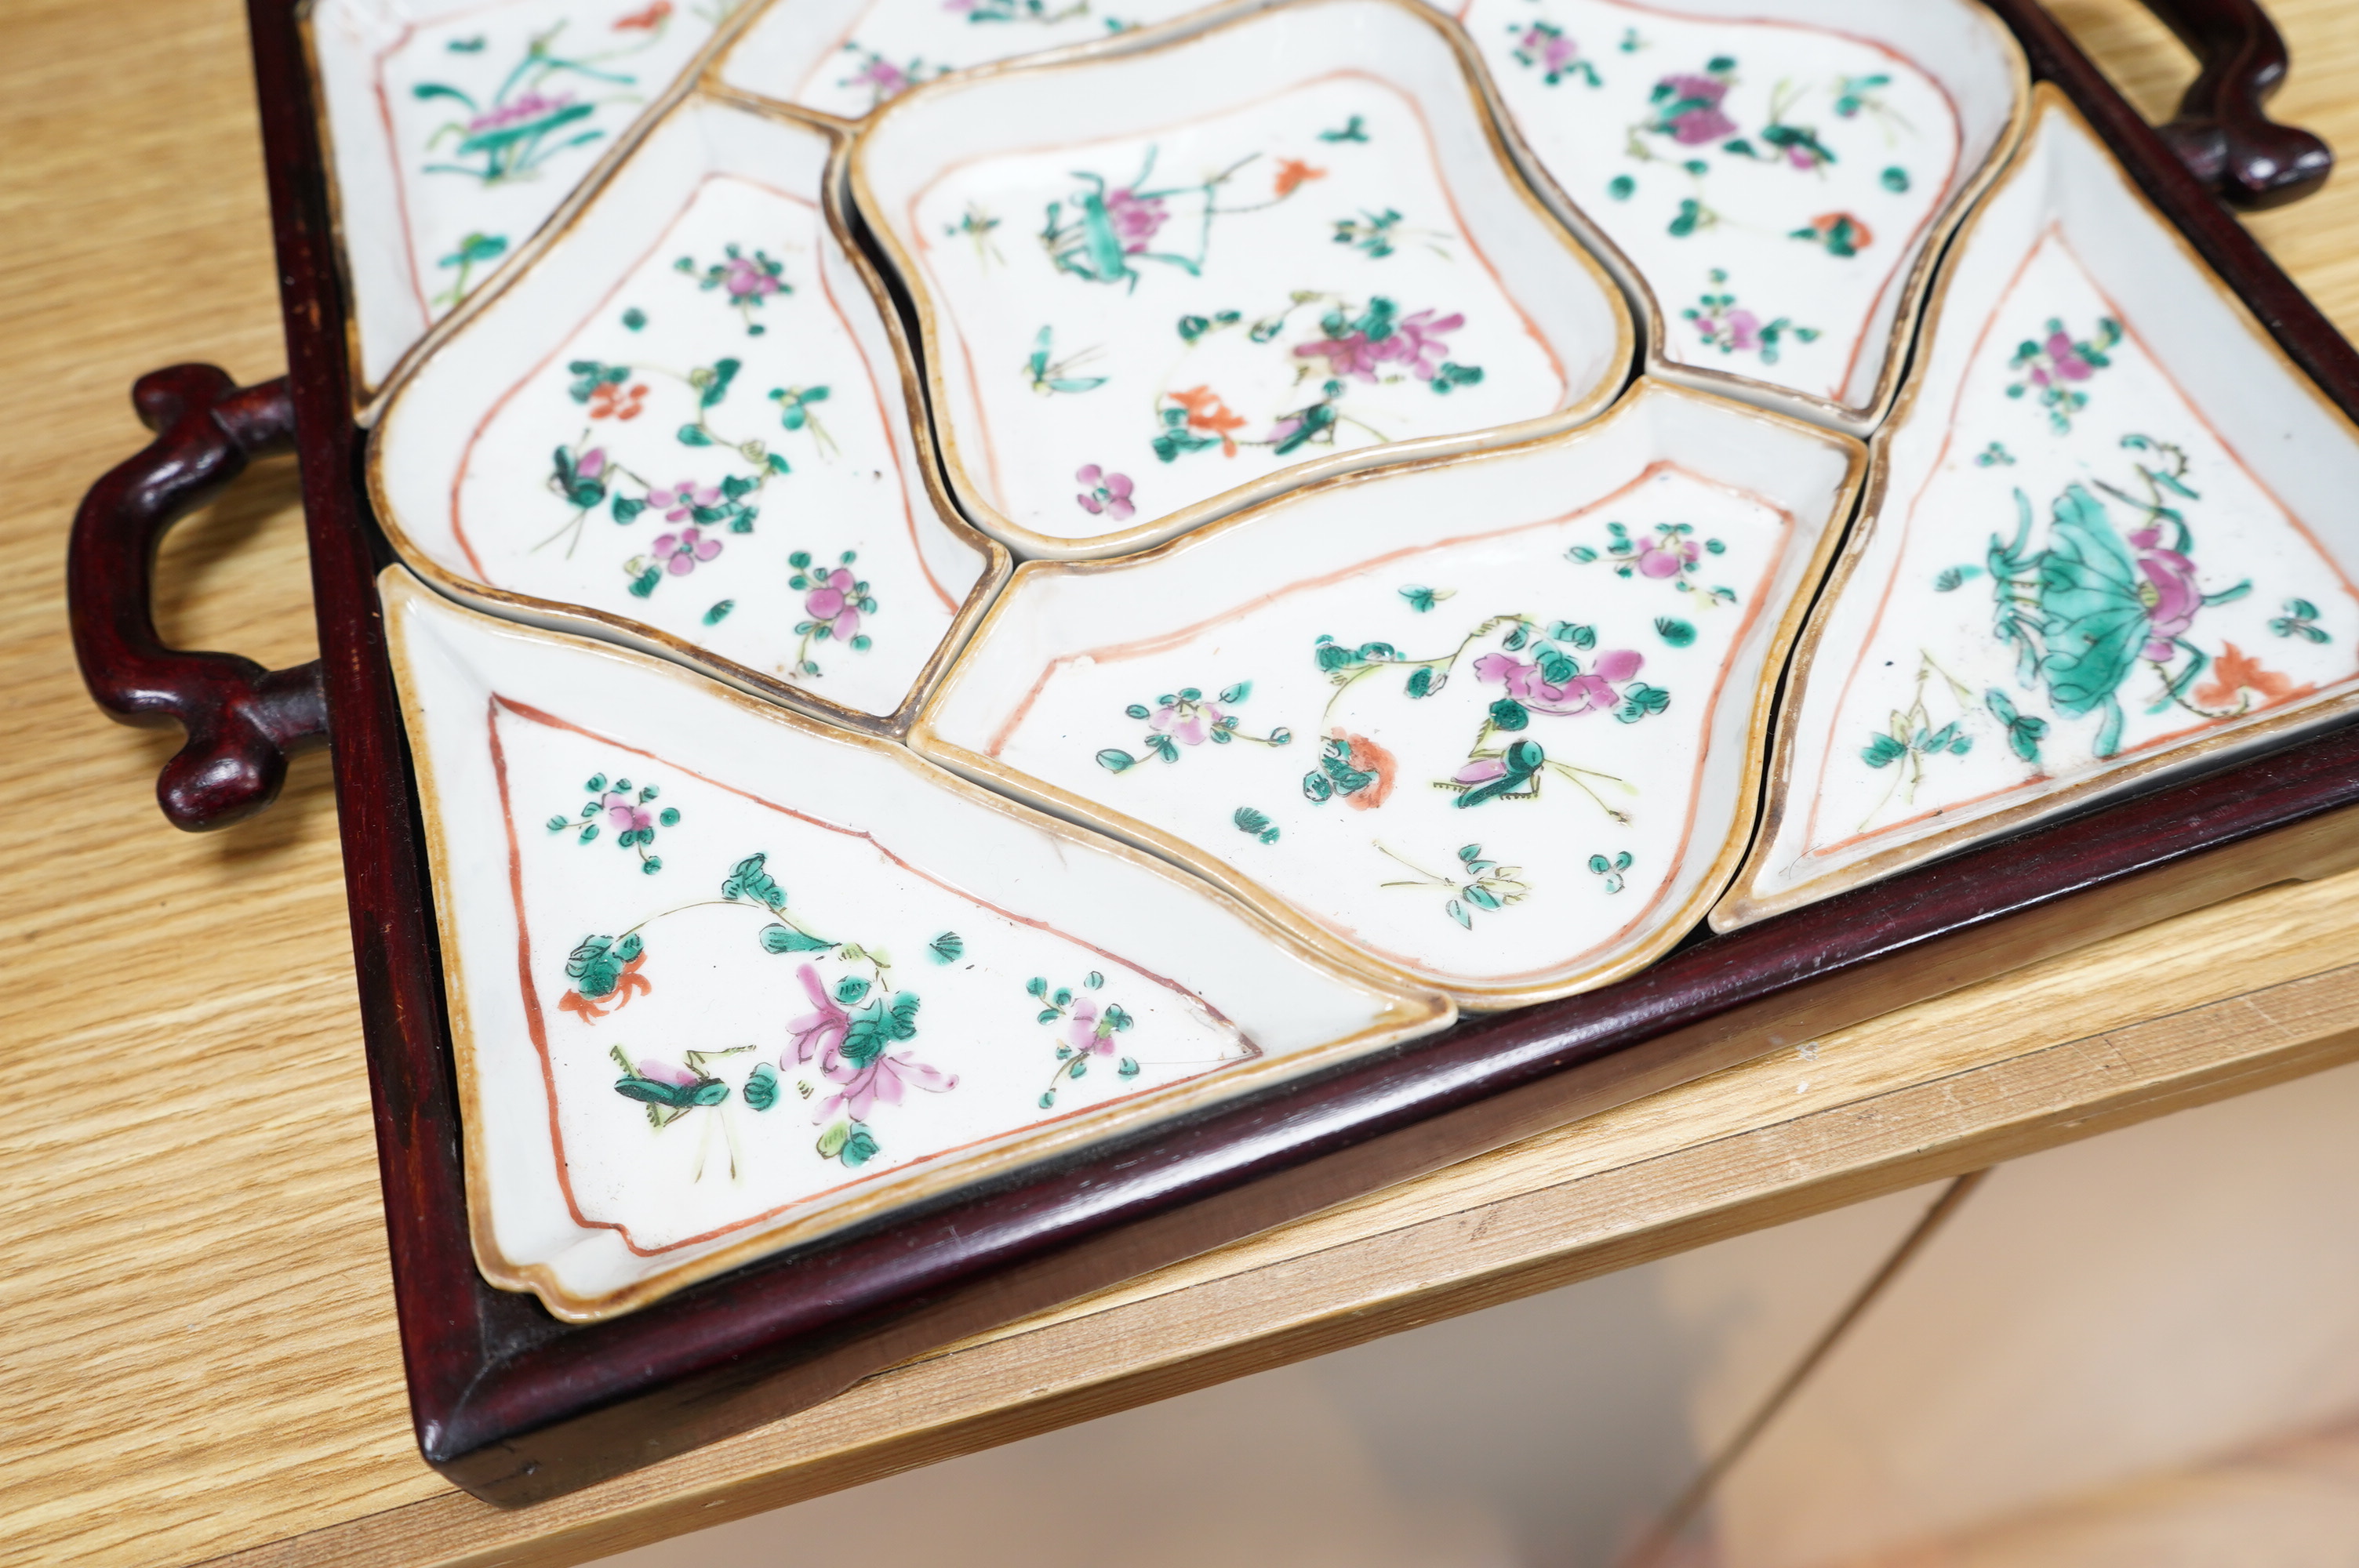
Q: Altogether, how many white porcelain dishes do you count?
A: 8